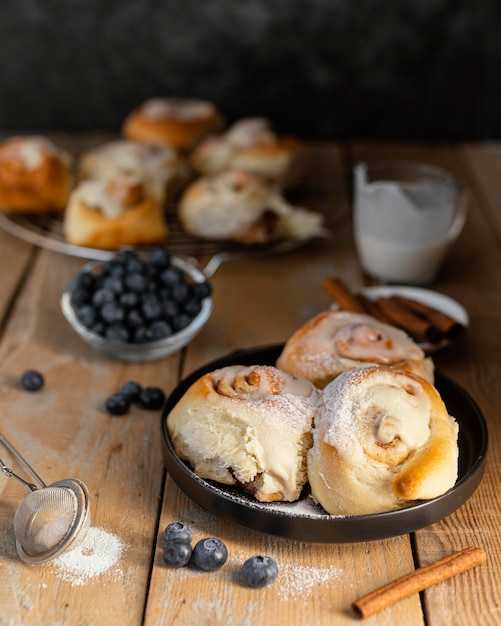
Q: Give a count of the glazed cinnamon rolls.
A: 9